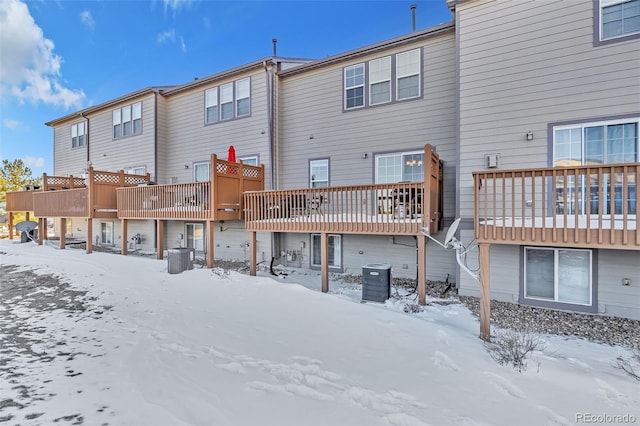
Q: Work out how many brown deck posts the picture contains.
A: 13